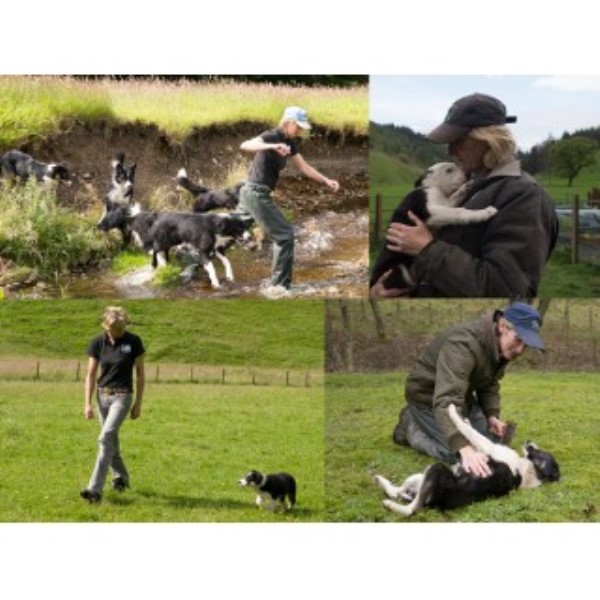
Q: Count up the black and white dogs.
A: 8